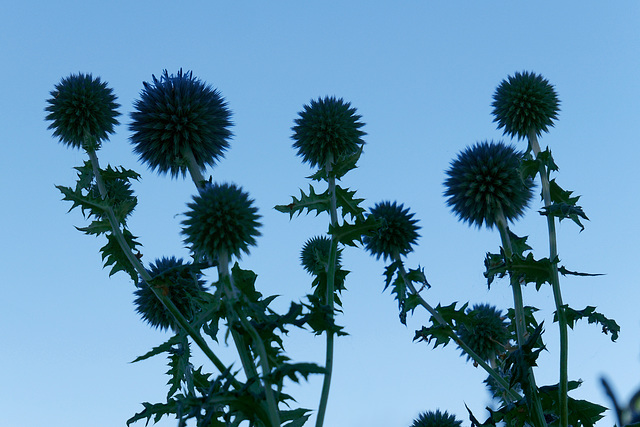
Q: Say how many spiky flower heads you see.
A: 12